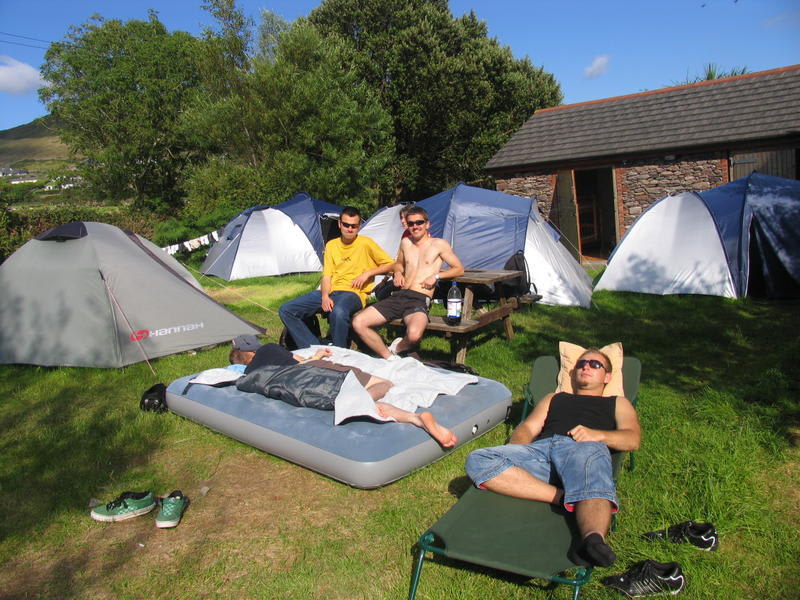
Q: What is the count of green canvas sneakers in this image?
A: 2